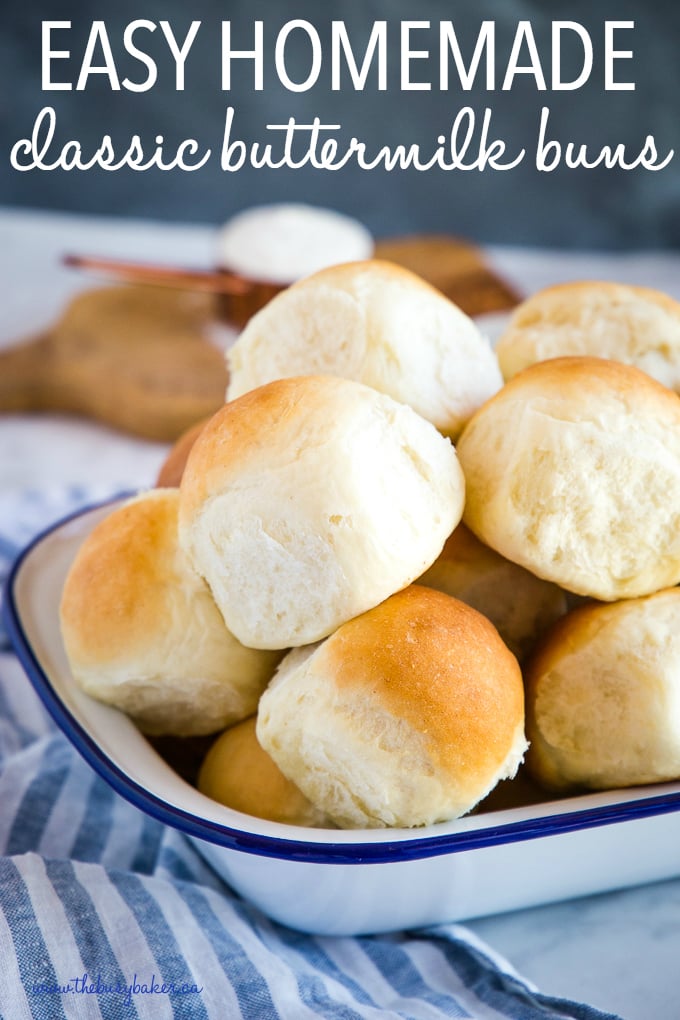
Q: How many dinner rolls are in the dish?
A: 10